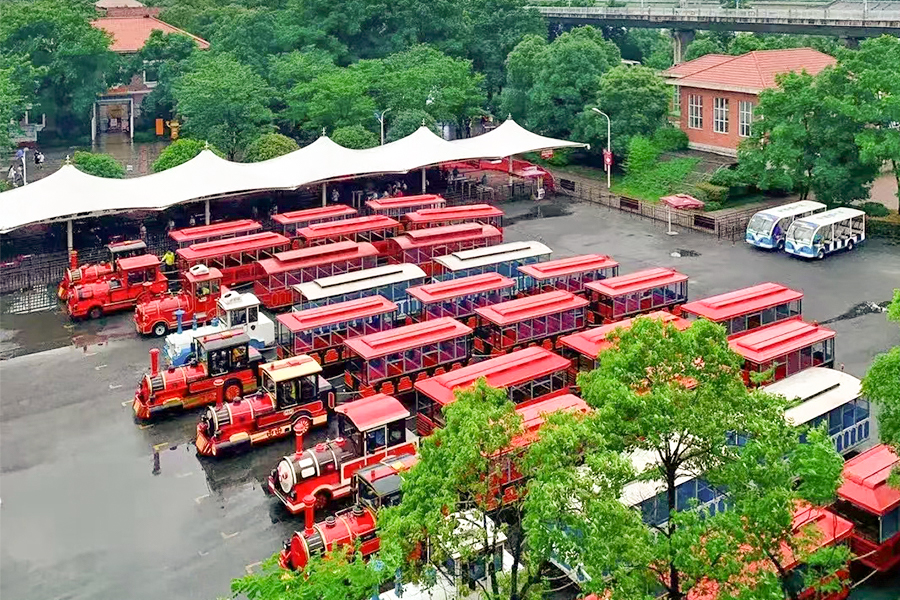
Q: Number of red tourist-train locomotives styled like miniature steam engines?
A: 7